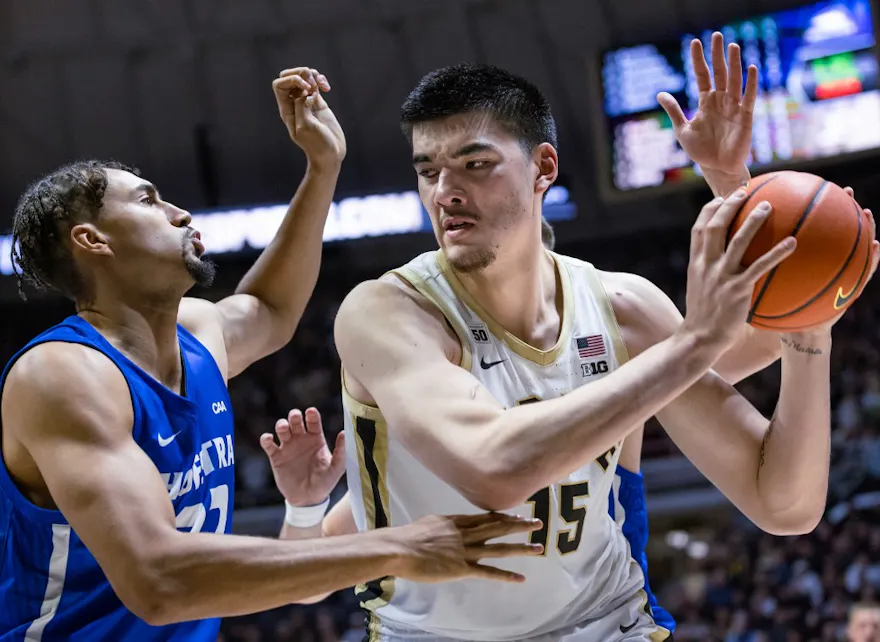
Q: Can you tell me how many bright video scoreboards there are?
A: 1